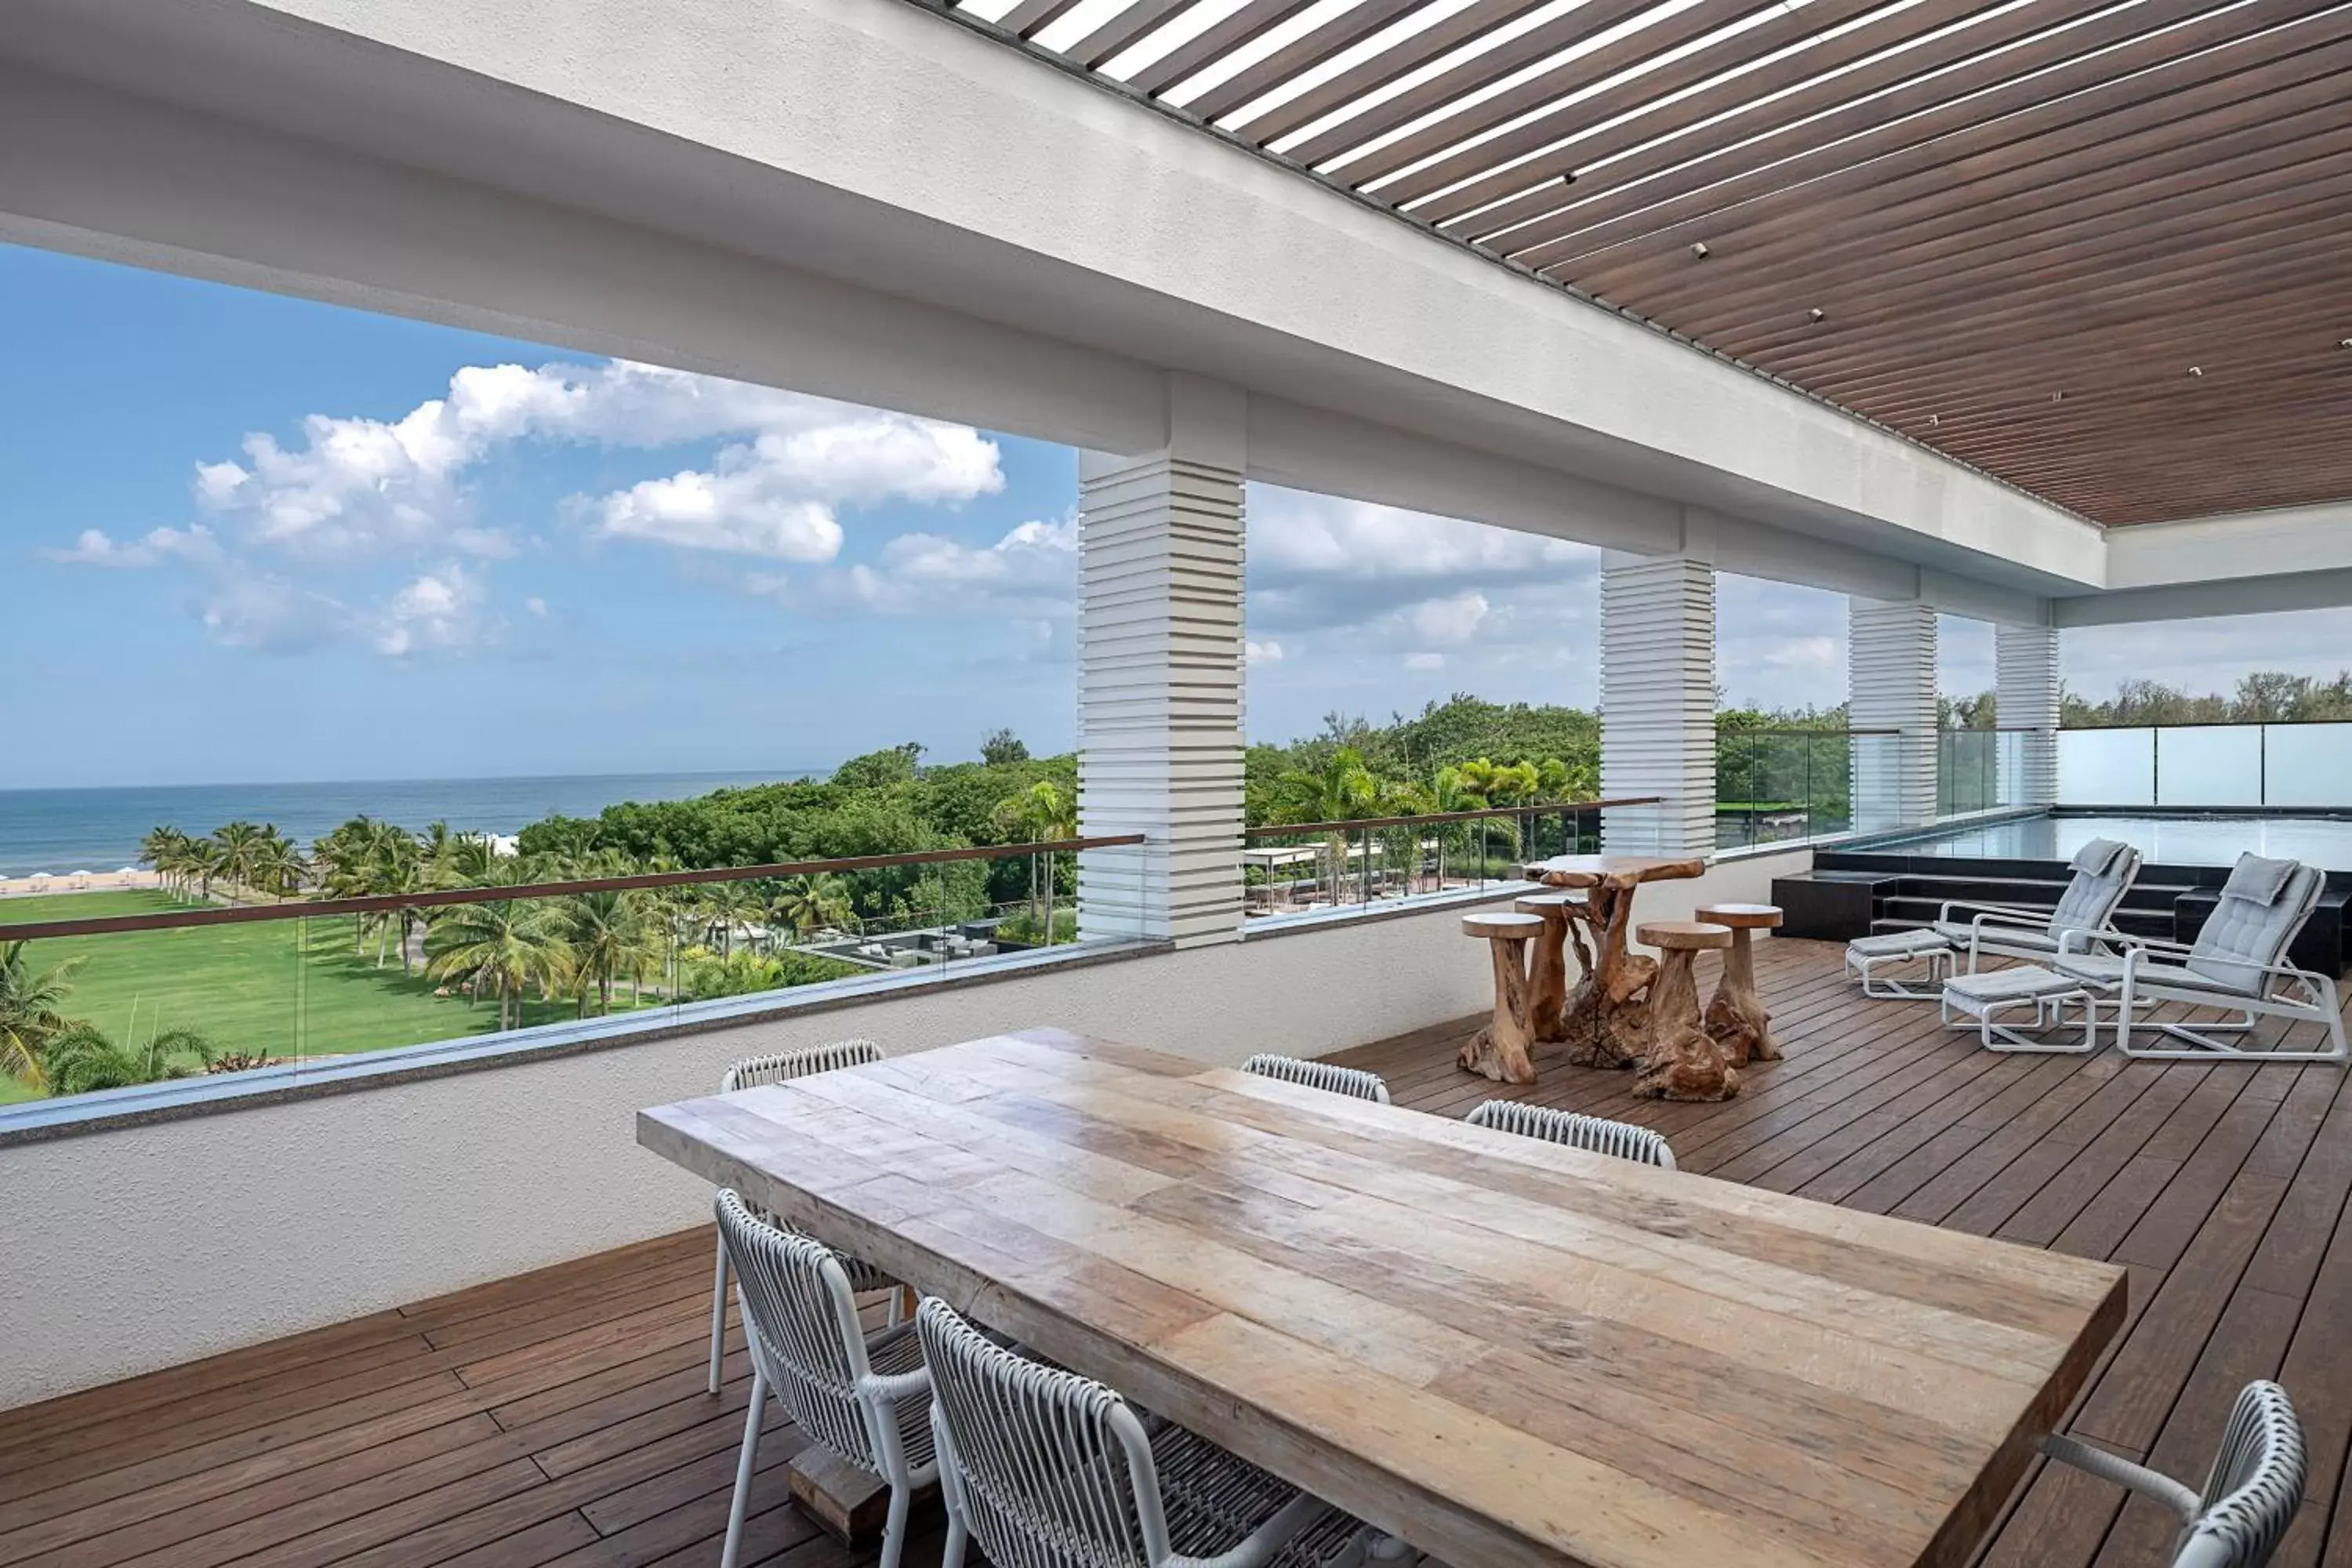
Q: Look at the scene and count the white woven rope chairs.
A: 6